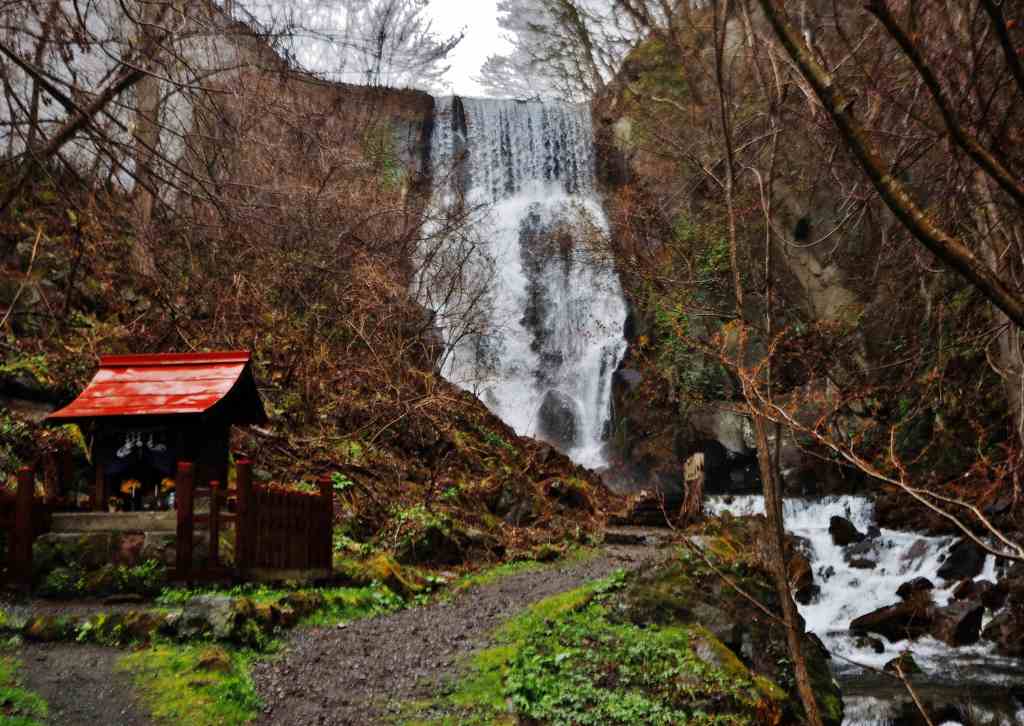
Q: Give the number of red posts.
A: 5